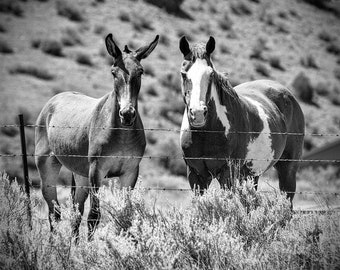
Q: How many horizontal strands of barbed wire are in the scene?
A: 3